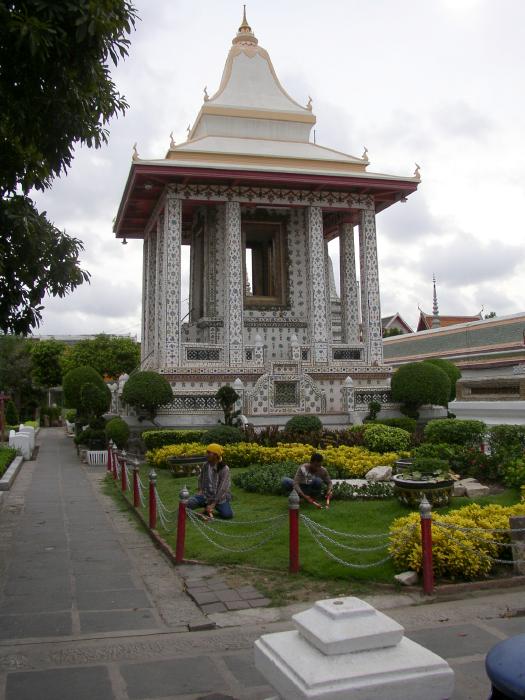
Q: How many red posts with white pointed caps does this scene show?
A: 8